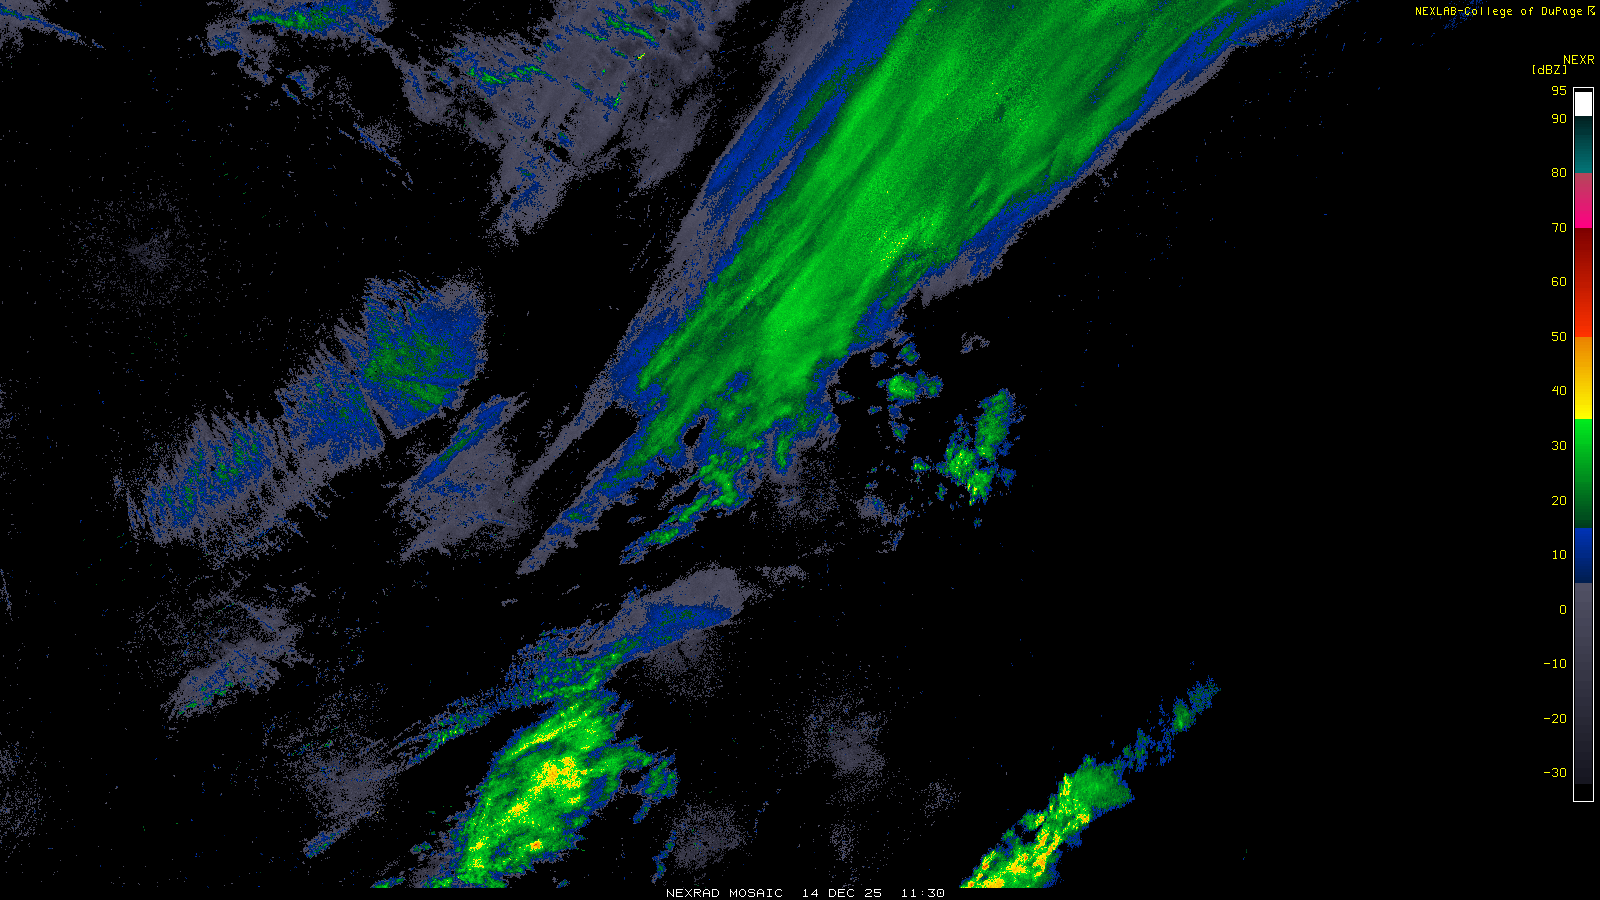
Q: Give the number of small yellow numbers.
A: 14